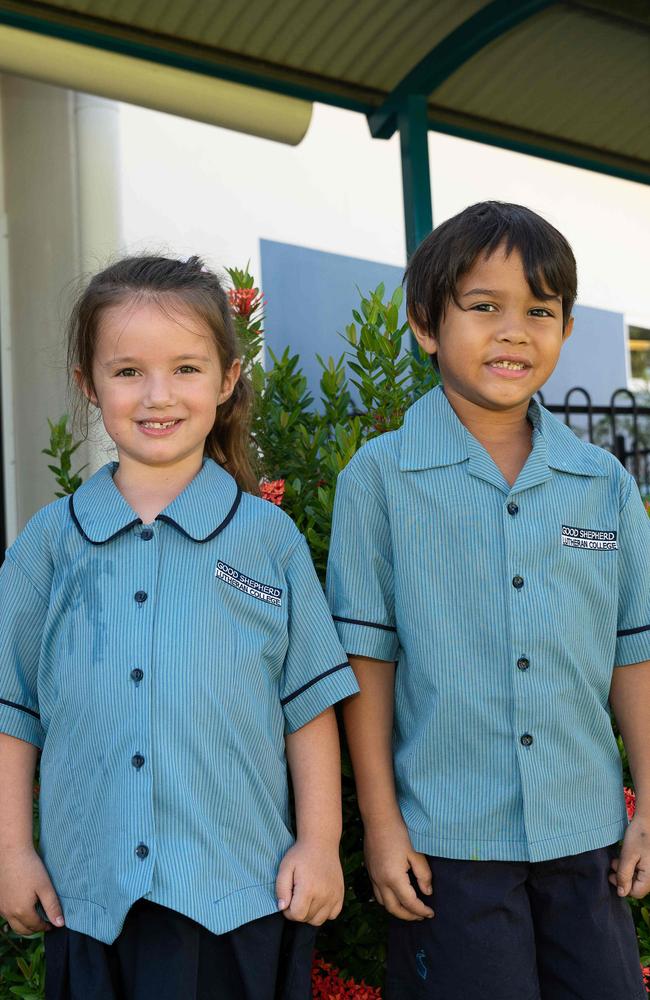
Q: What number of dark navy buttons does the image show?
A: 9